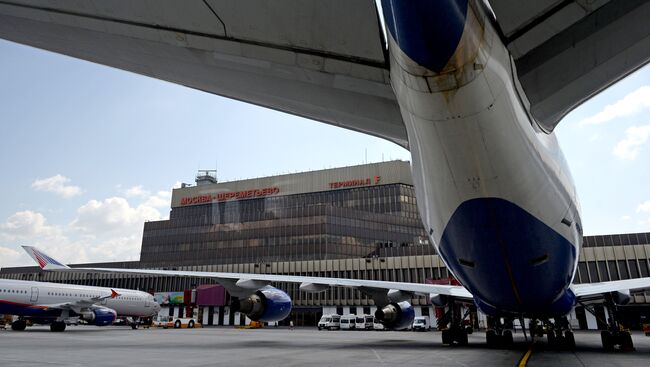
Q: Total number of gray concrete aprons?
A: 1